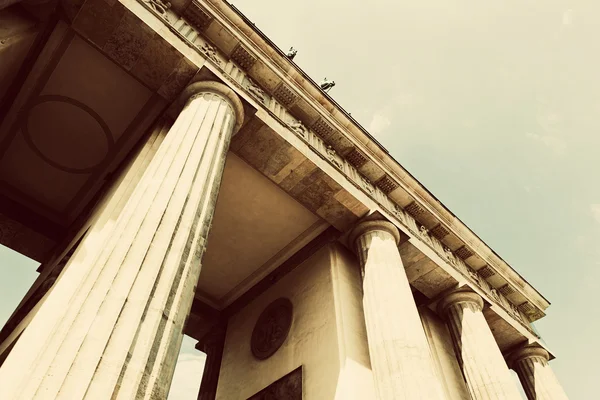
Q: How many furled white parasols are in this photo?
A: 0